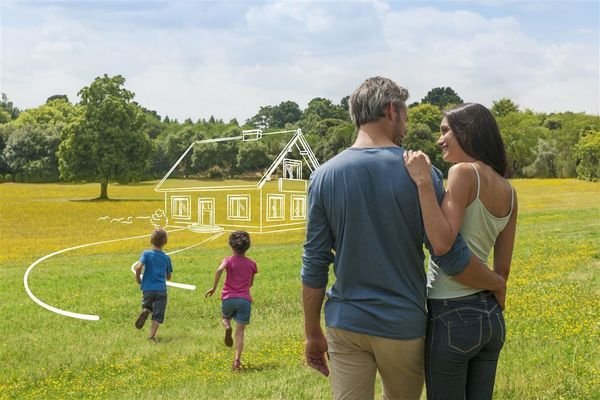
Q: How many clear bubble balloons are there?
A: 0